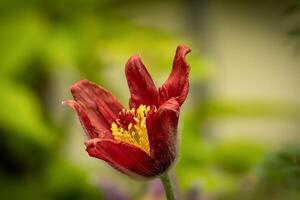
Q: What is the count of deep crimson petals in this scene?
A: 6